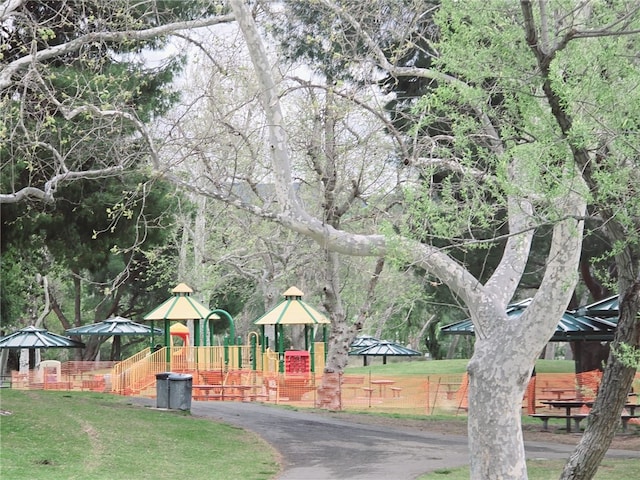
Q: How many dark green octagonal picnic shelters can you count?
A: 6